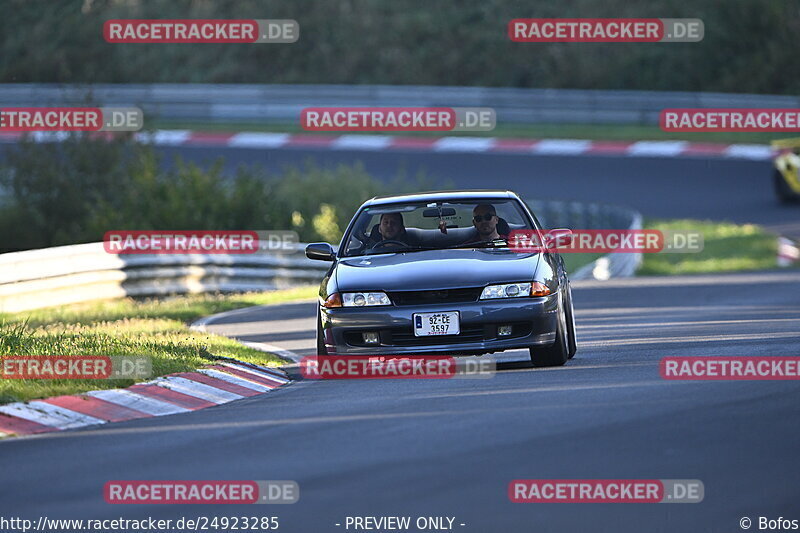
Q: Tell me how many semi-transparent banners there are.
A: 12